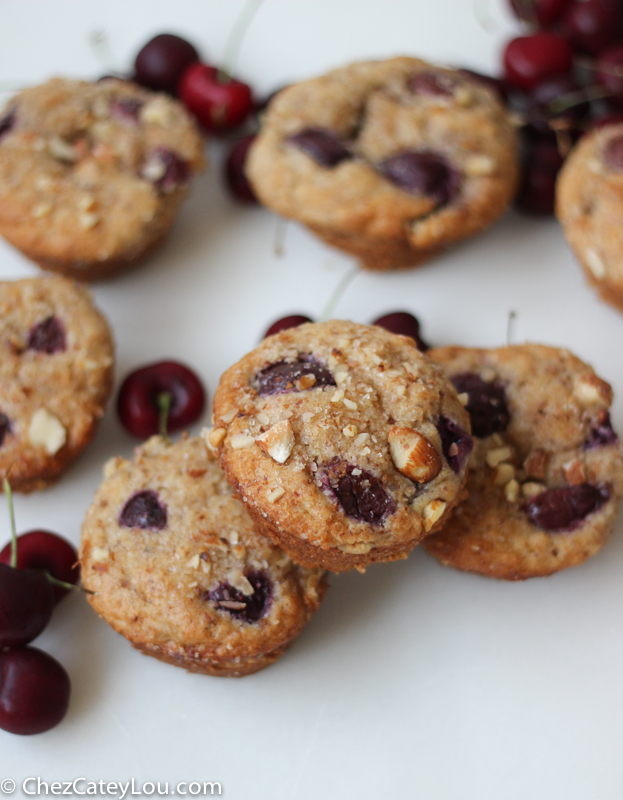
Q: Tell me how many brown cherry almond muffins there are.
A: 7